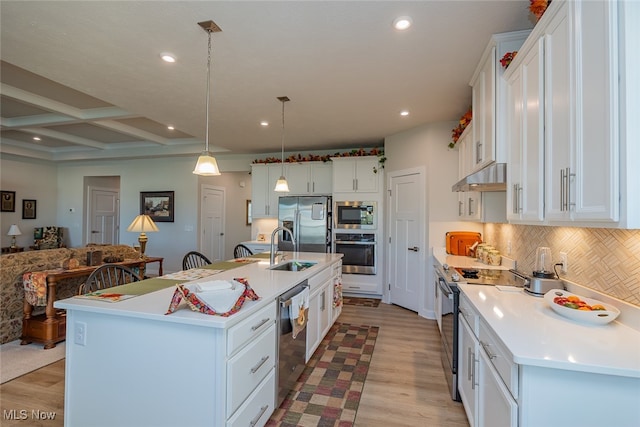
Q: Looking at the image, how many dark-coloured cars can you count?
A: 0